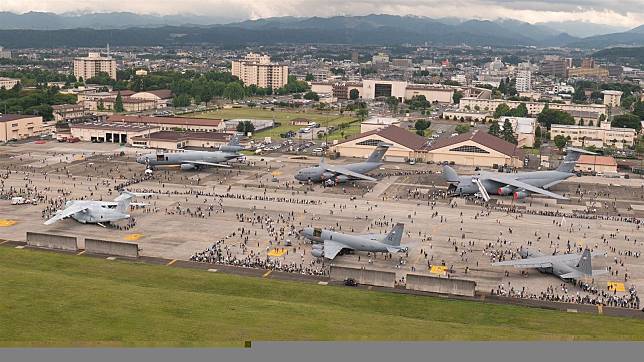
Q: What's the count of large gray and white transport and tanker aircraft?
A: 6